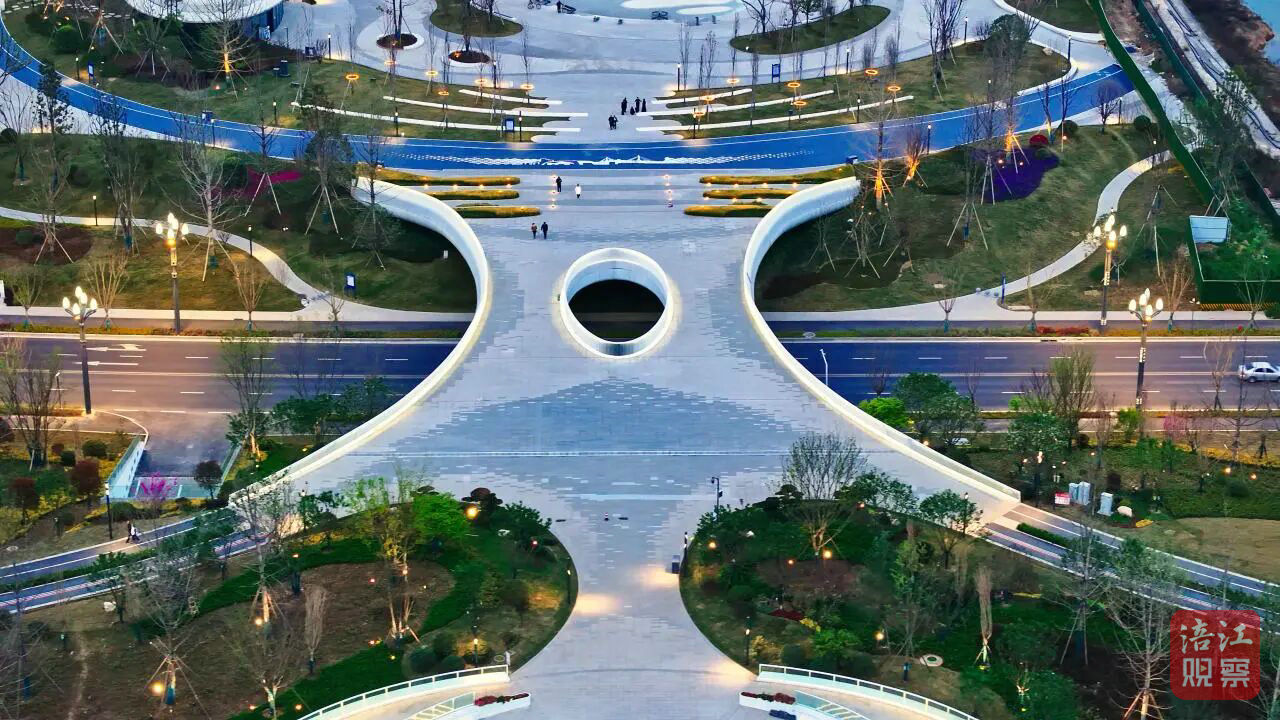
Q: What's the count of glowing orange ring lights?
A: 13